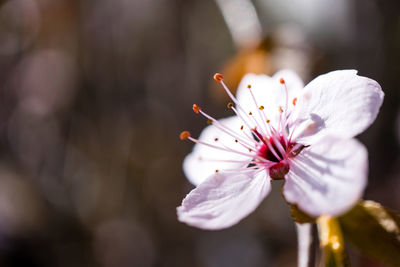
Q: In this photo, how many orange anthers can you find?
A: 5